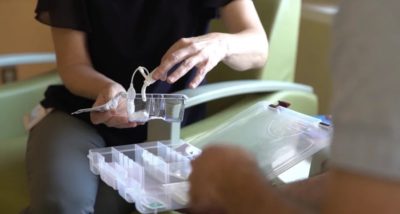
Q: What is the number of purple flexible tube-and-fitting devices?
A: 0